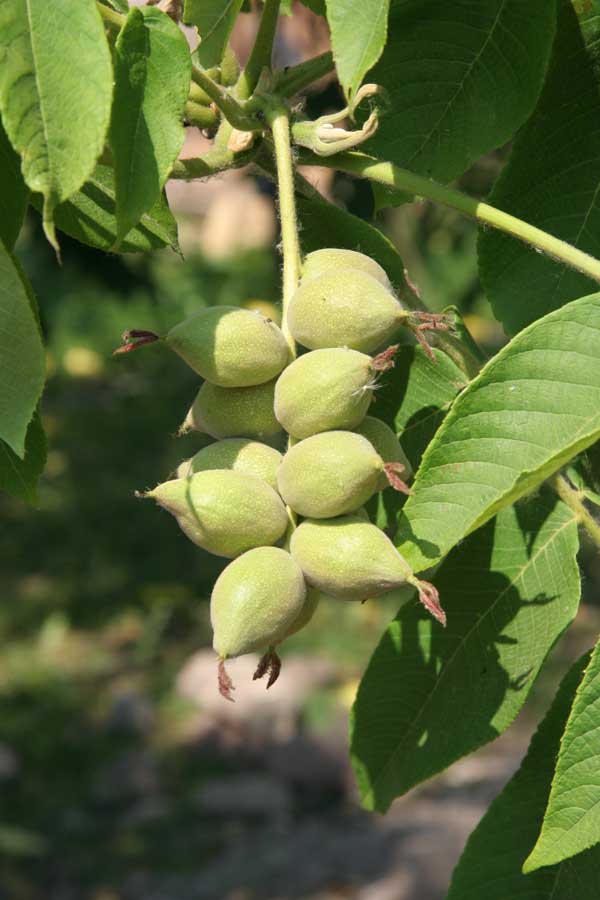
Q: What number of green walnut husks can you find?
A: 12